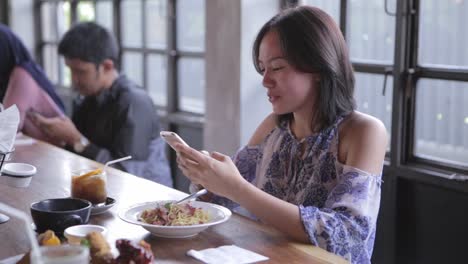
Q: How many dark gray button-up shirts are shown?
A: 1